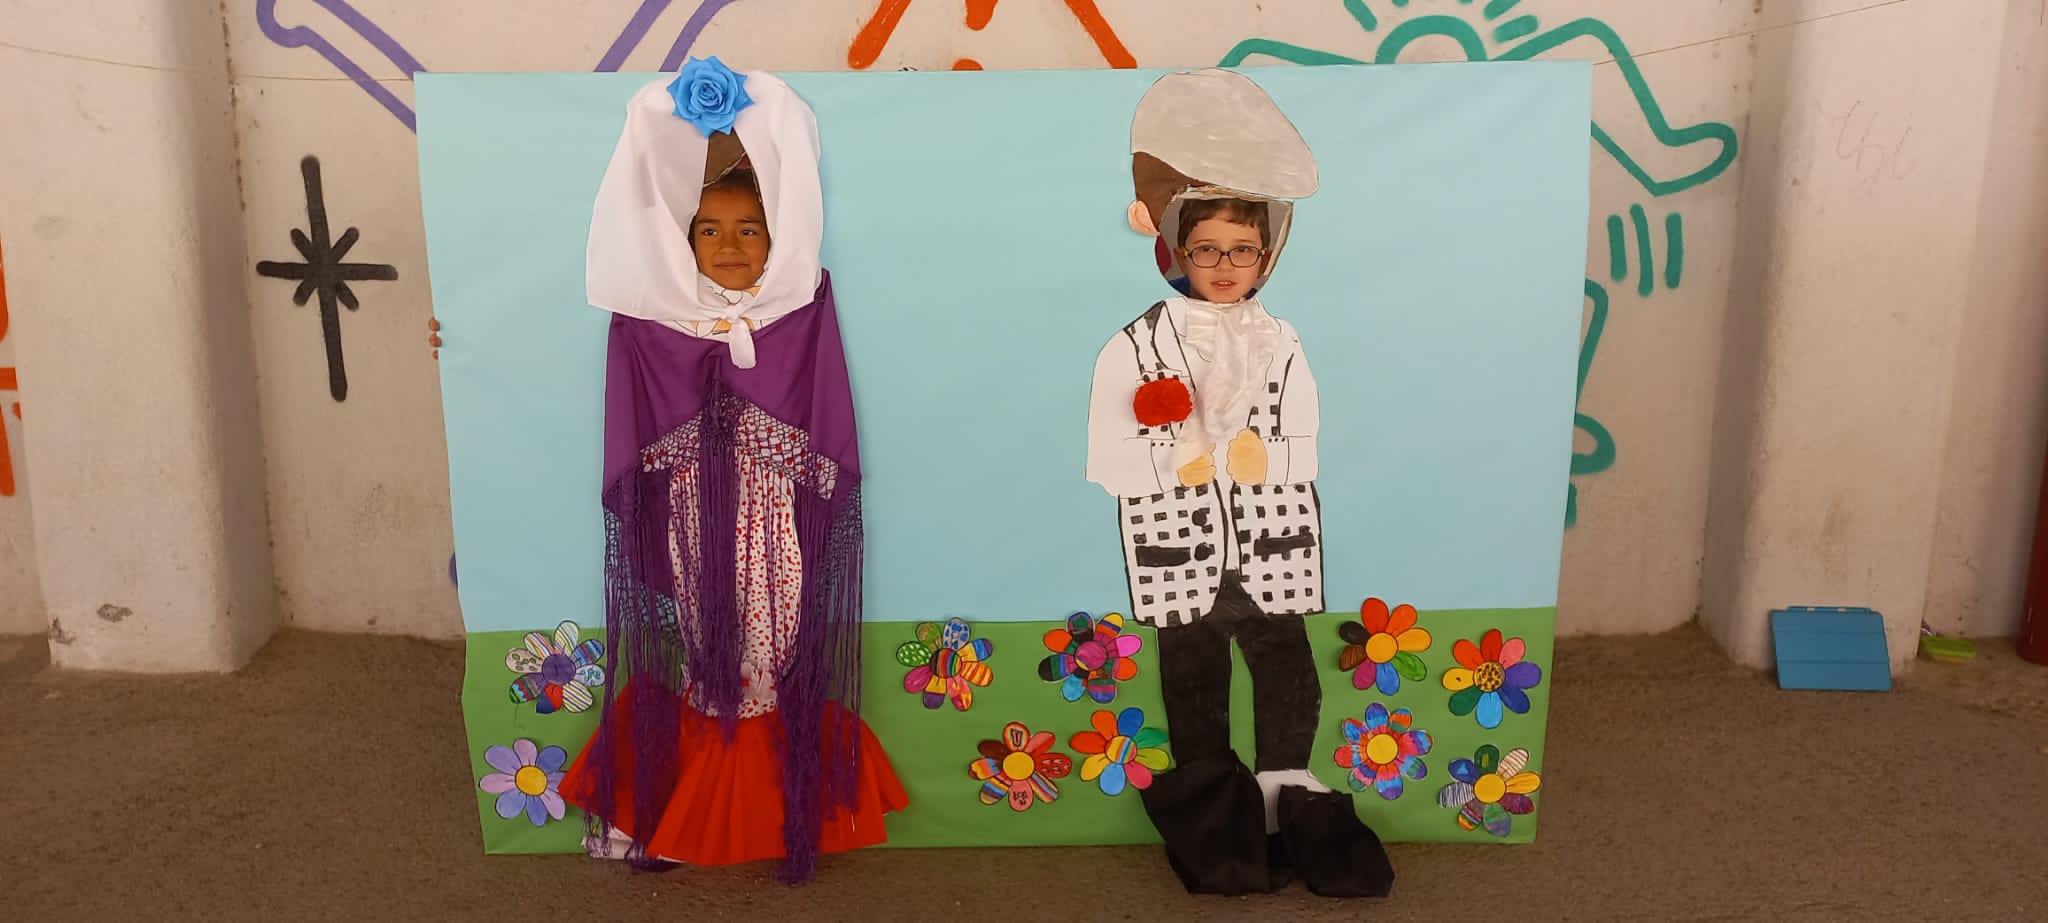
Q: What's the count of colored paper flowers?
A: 10